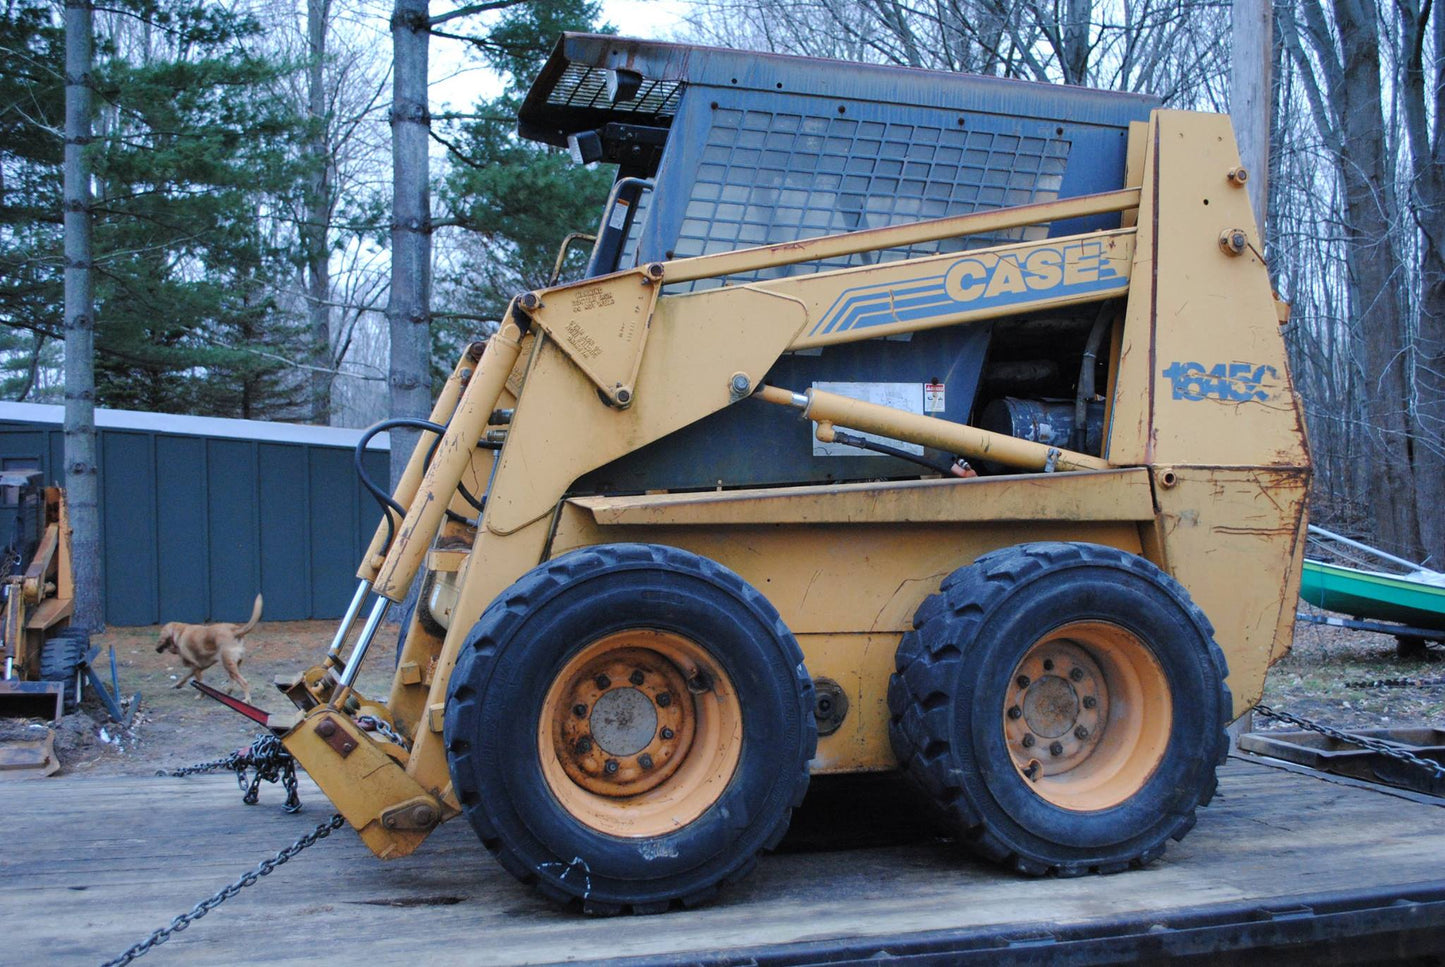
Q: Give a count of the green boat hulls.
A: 1